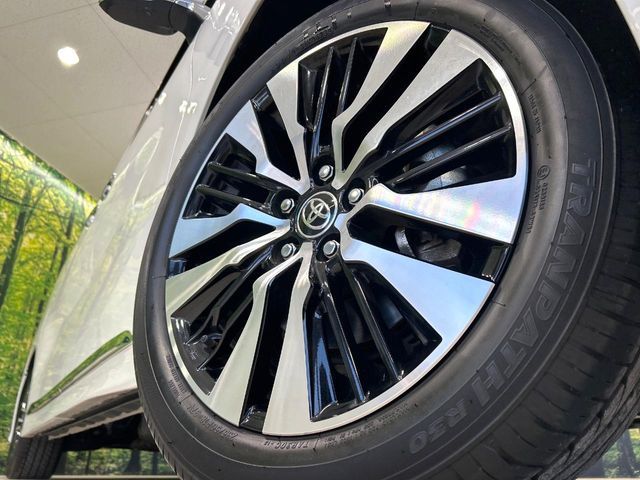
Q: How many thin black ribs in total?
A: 10